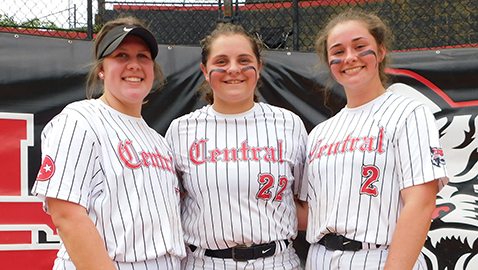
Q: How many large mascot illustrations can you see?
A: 1